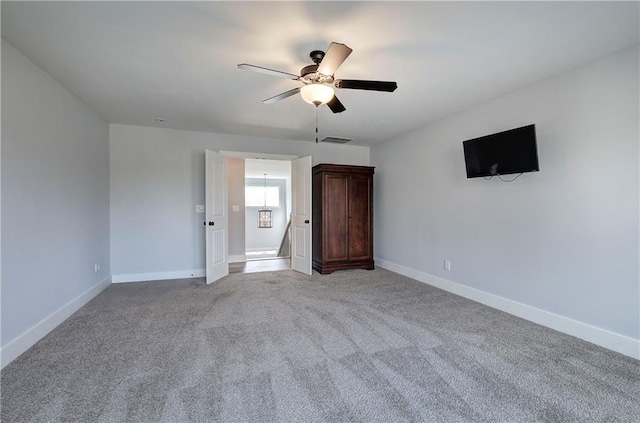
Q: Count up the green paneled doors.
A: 0